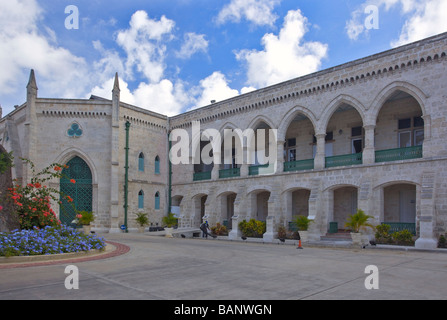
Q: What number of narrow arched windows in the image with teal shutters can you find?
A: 4